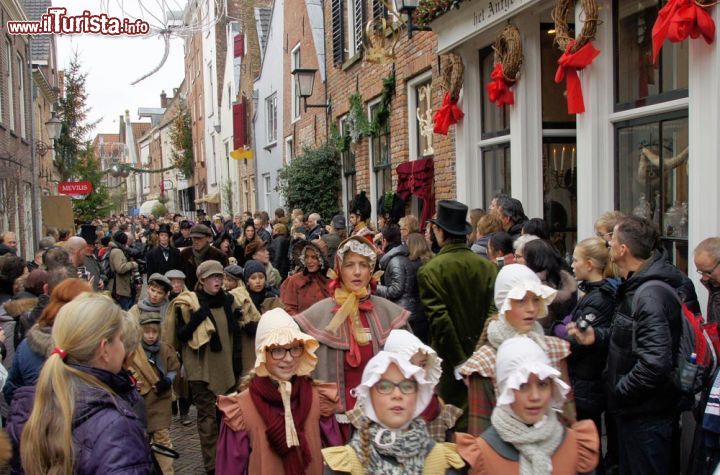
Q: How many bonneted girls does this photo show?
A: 5